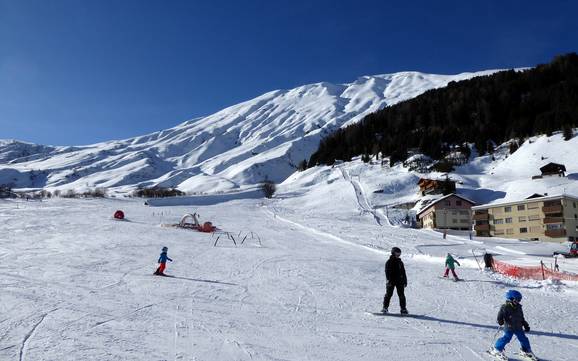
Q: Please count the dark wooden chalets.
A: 2